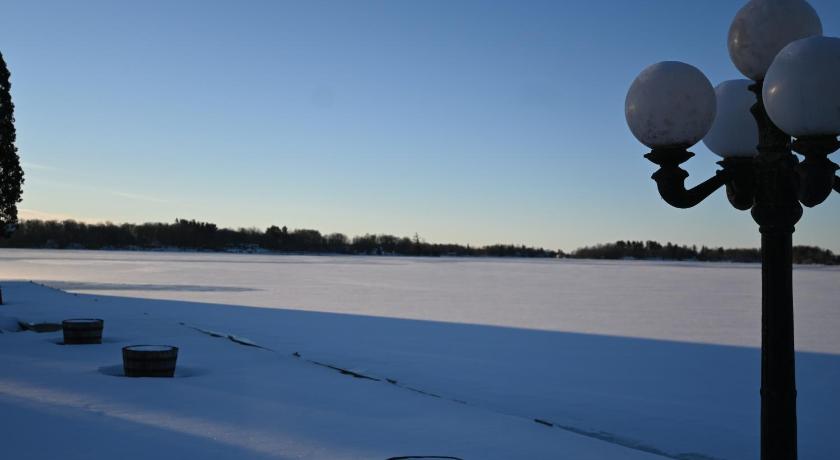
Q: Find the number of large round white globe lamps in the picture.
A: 4